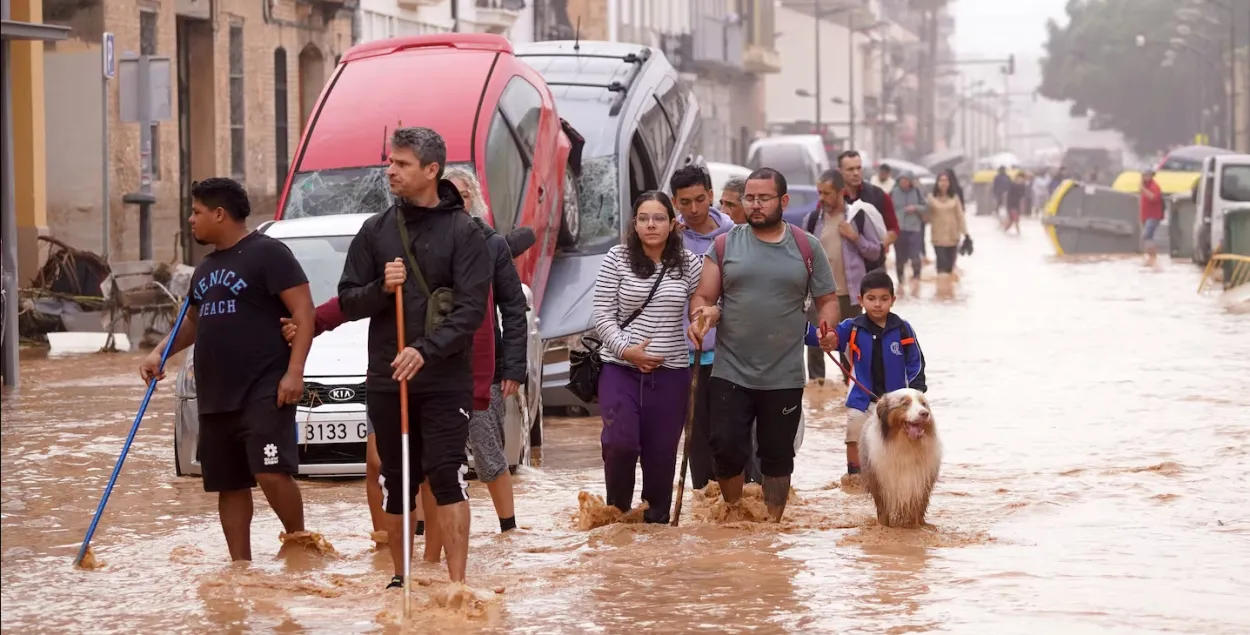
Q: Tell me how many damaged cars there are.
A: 3